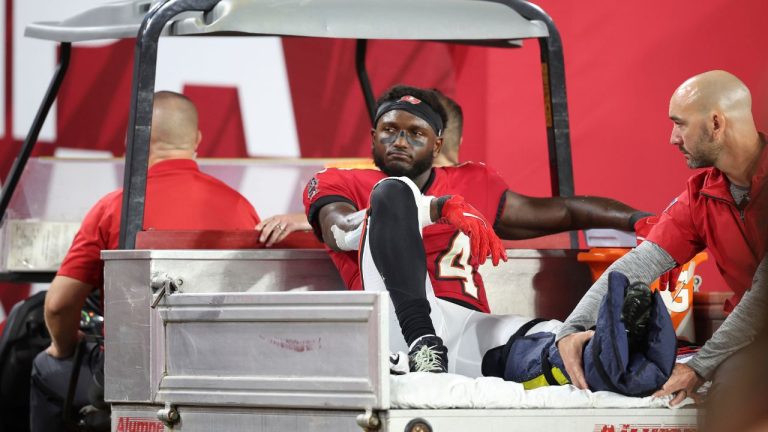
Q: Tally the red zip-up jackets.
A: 1